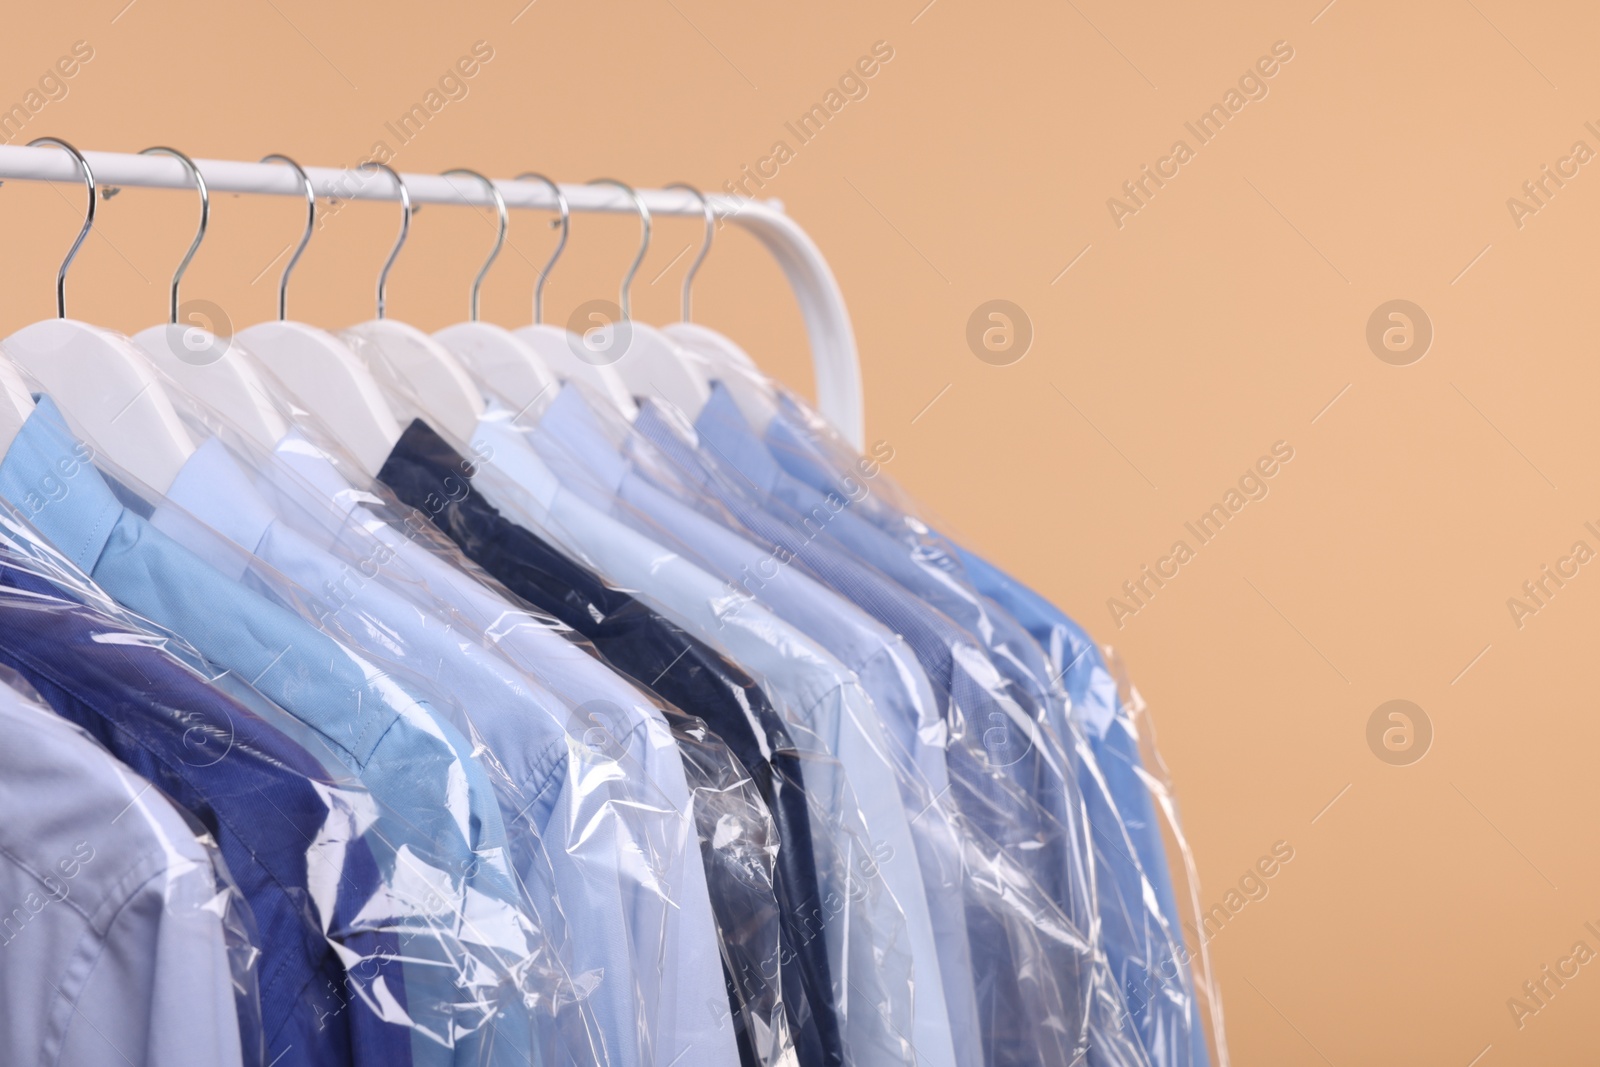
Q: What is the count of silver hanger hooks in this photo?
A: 8